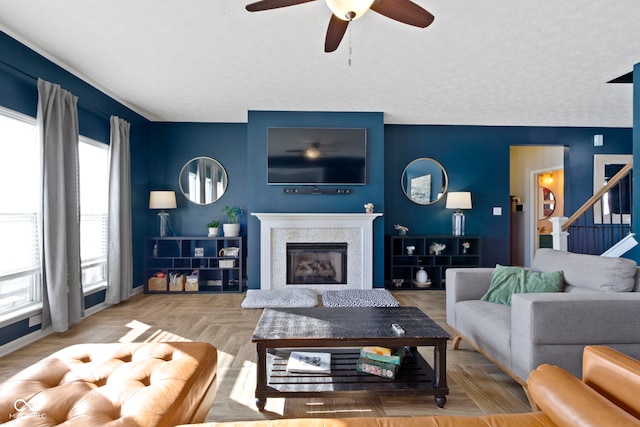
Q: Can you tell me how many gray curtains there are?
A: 2